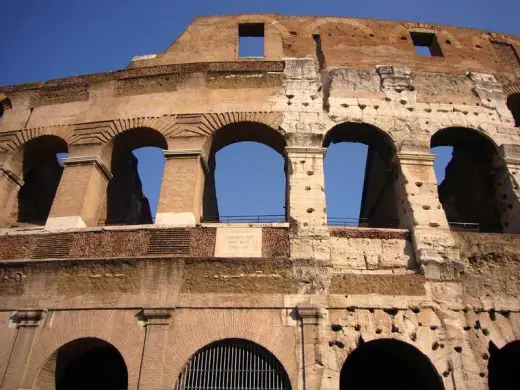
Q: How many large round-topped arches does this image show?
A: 9